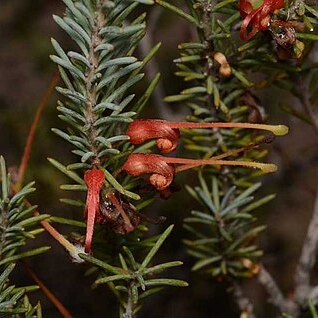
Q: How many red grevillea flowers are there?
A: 4